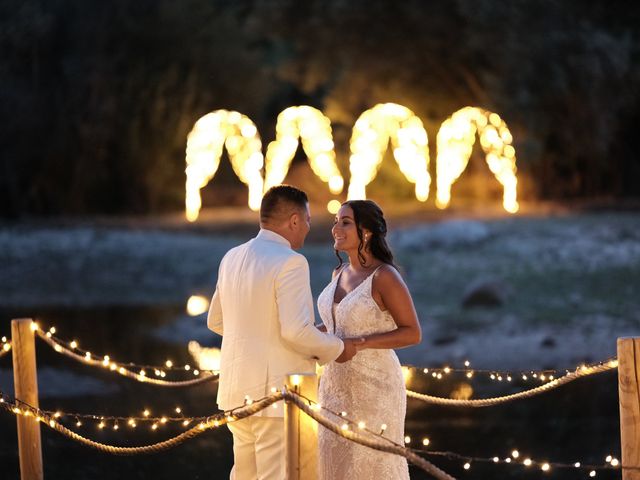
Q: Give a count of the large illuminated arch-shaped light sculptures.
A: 4